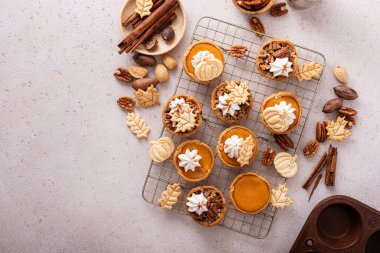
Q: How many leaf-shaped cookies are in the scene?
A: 10